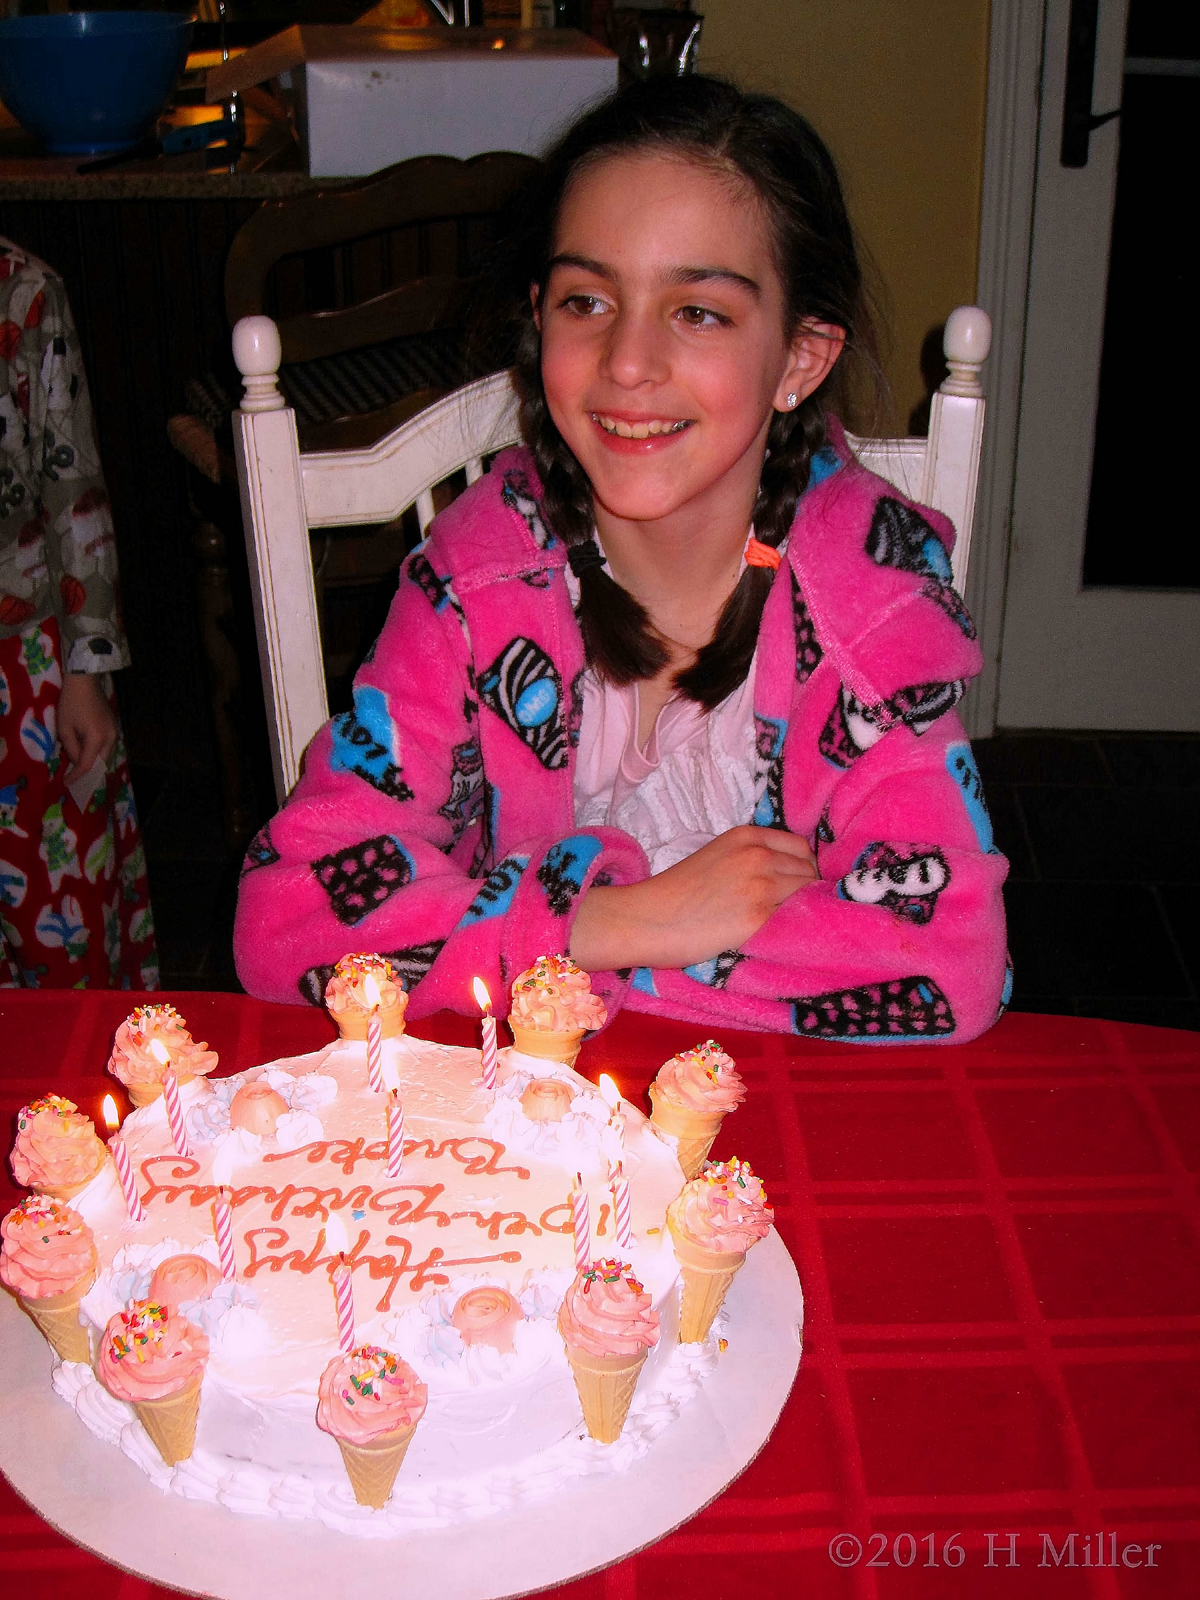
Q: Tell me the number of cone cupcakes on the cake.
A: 10